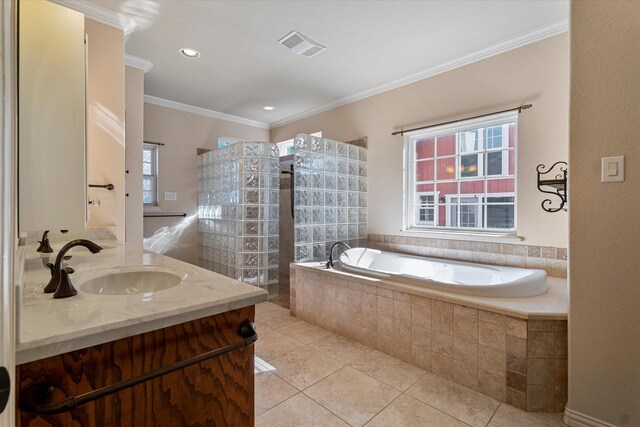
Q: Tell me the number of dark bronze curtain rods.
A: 2